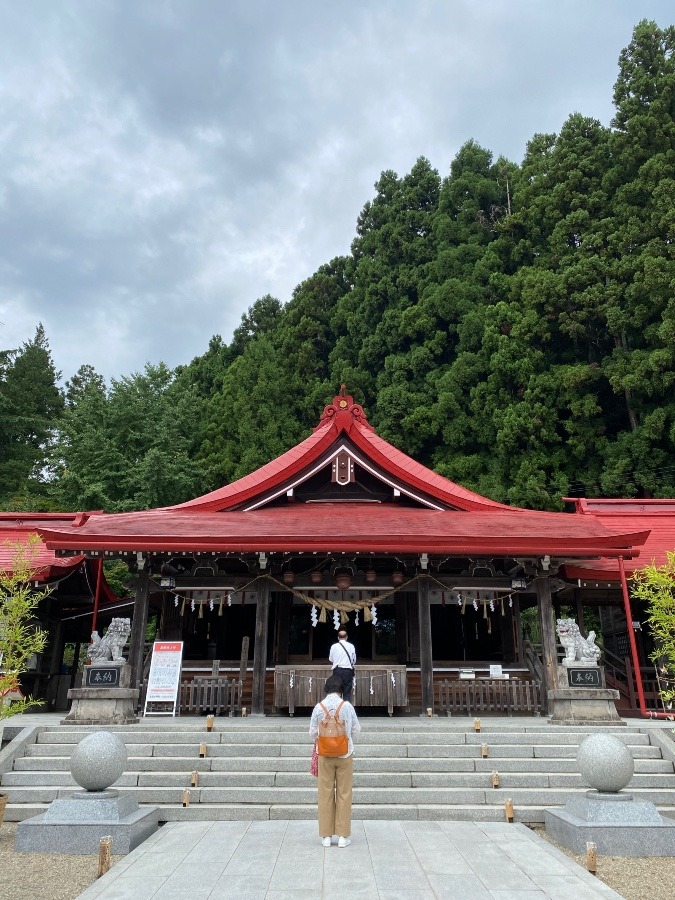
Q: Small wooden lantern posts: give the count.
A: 12